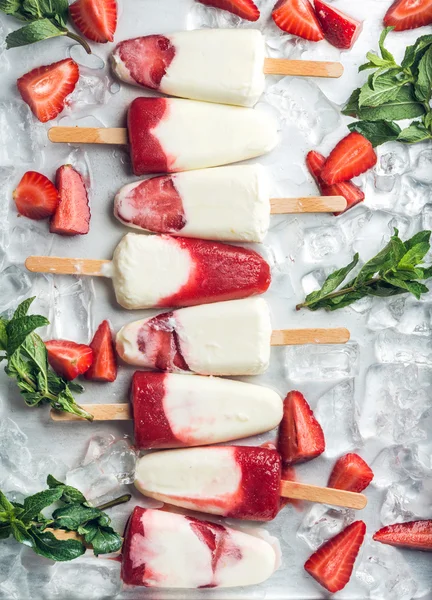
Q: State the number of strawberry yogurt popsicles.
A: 8